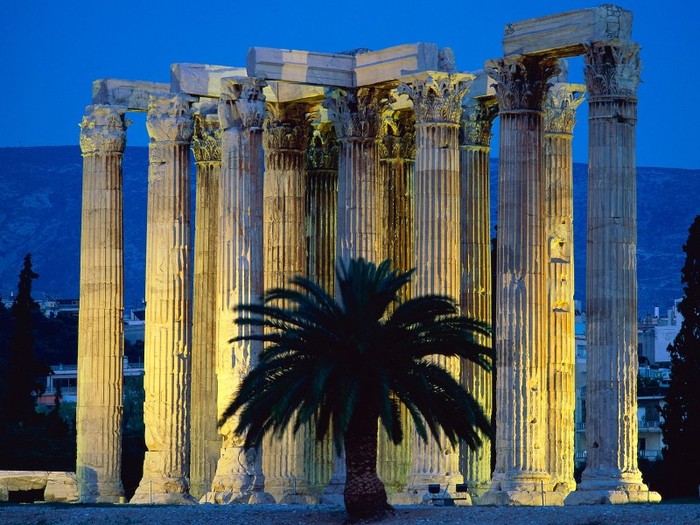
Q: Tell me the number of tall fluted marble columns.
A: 13